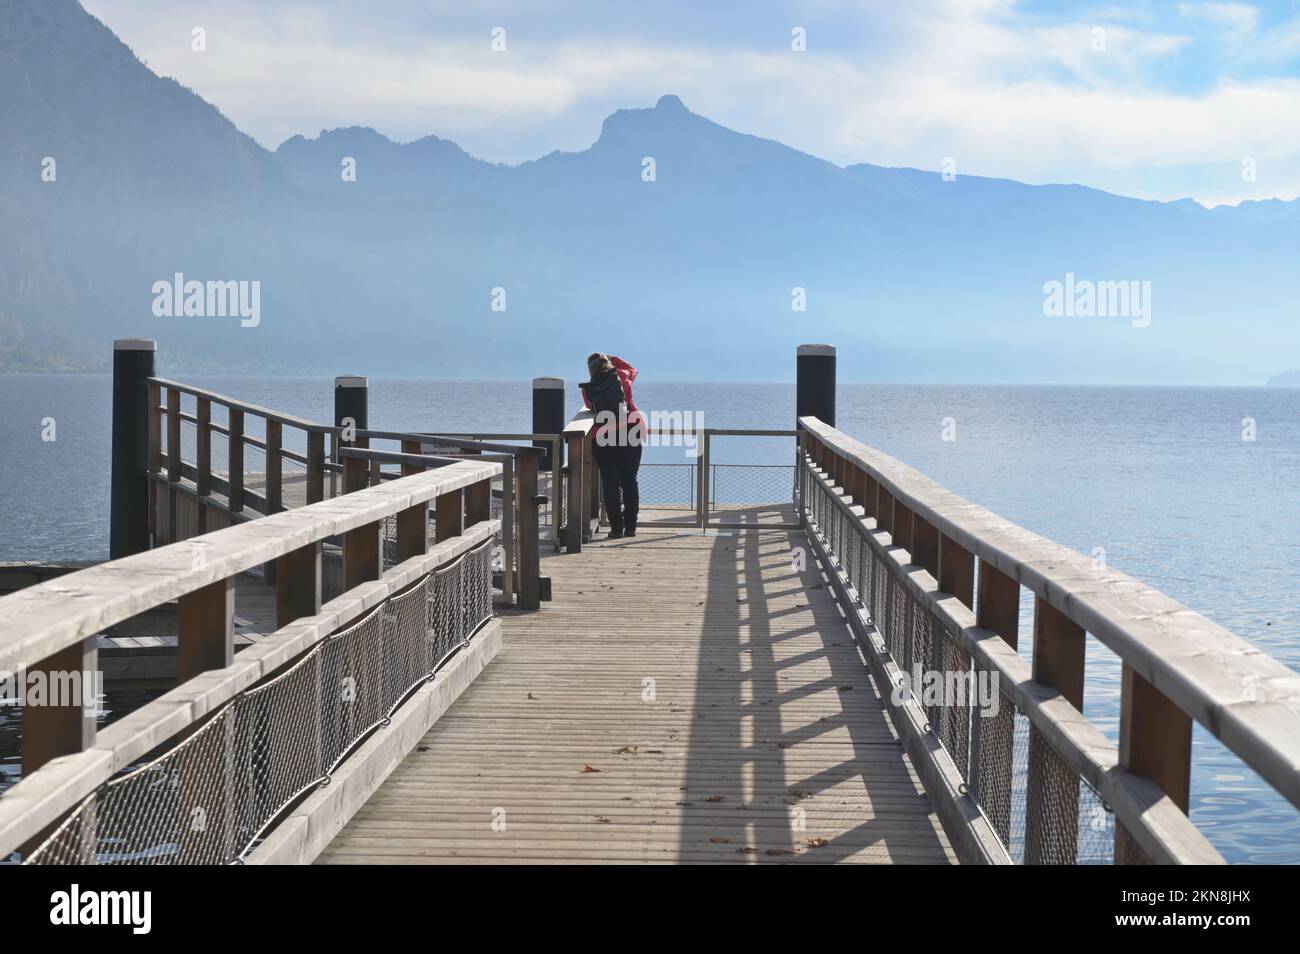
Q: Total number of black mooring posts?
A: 4